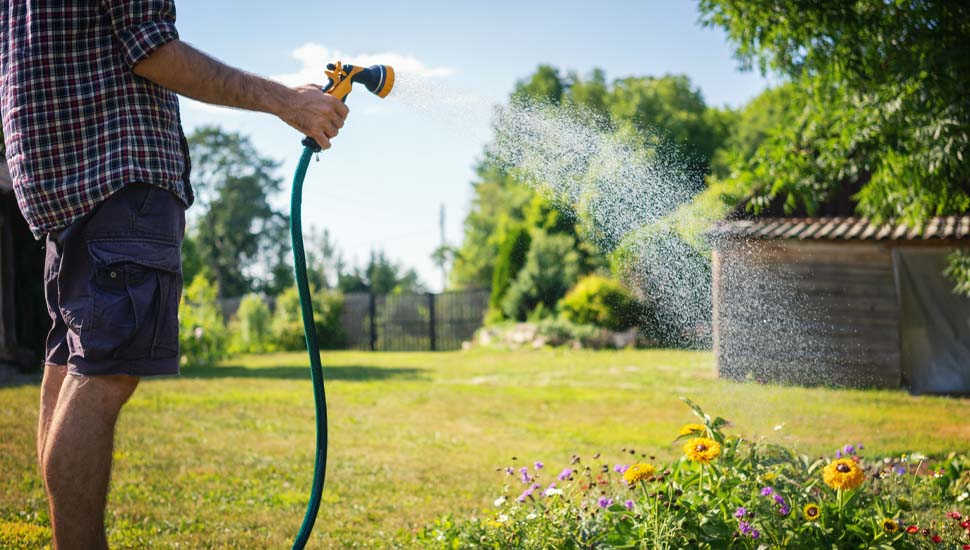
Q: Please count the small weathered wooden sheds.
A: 1